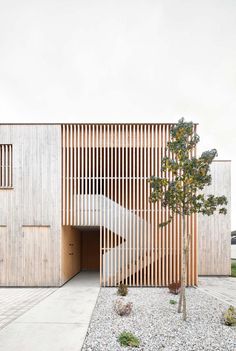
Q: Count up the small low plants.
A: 6